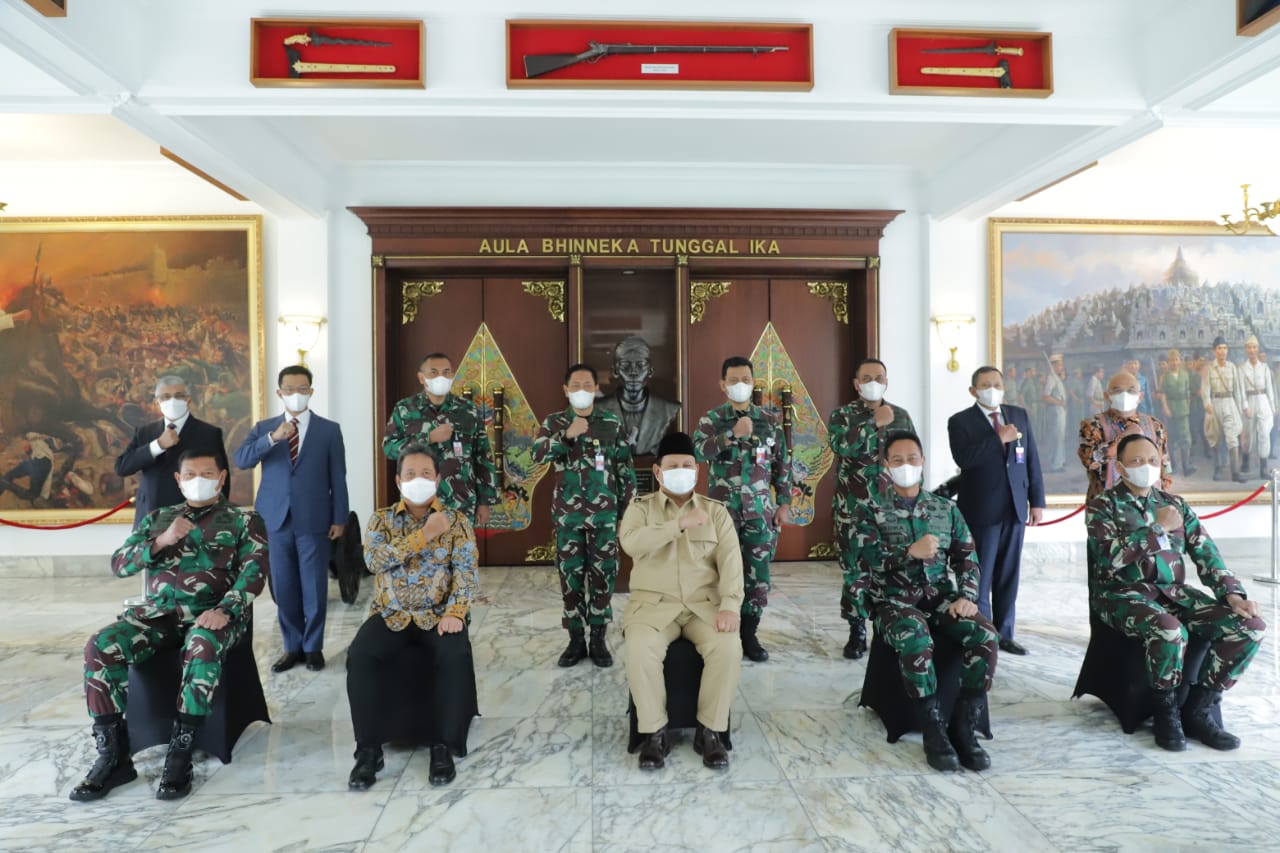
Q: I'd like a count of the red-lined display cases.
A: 3